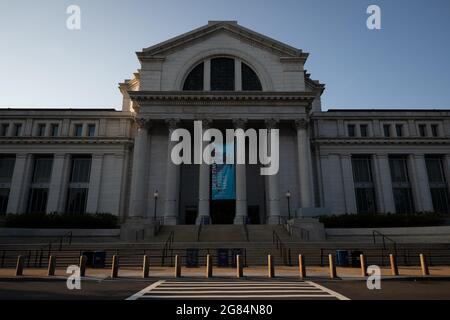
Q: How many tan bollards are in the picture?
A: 14